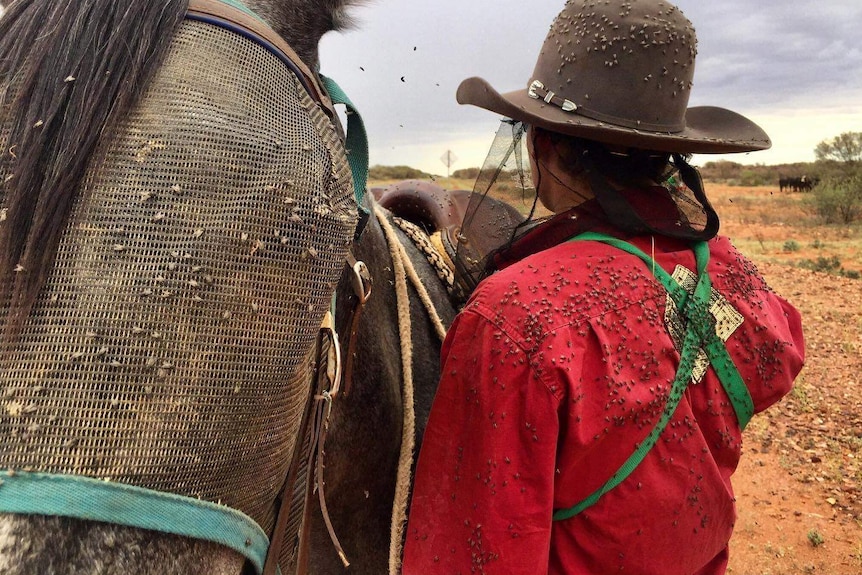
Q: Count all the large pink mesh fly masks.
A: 0